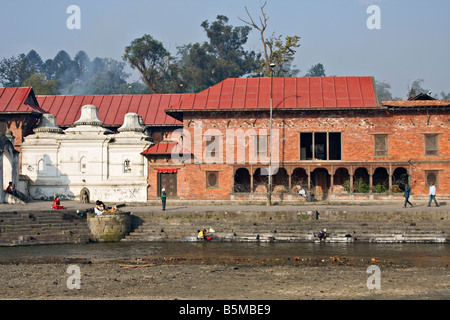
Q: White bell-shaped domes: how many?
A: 3